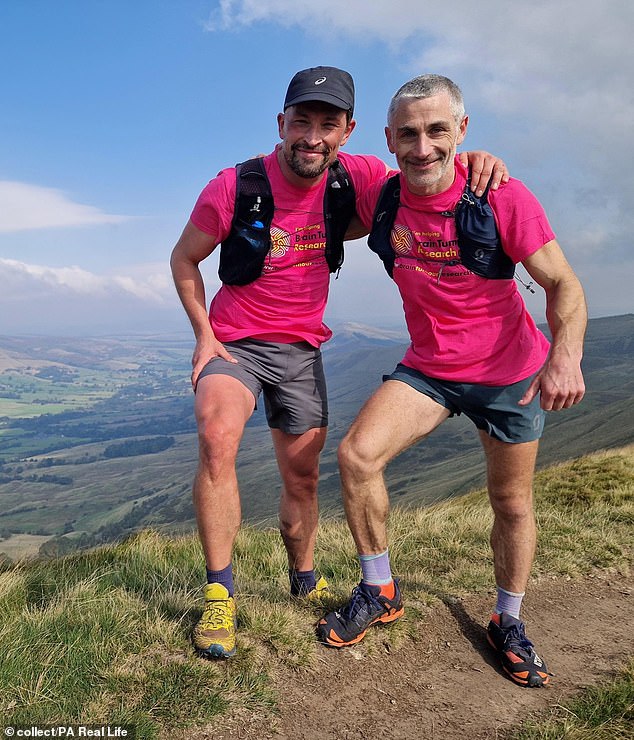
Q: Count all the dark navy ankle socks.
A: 2